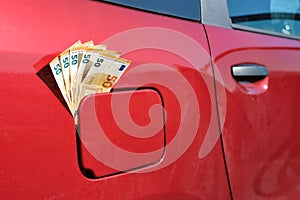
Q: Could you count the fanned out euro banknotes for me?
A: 5